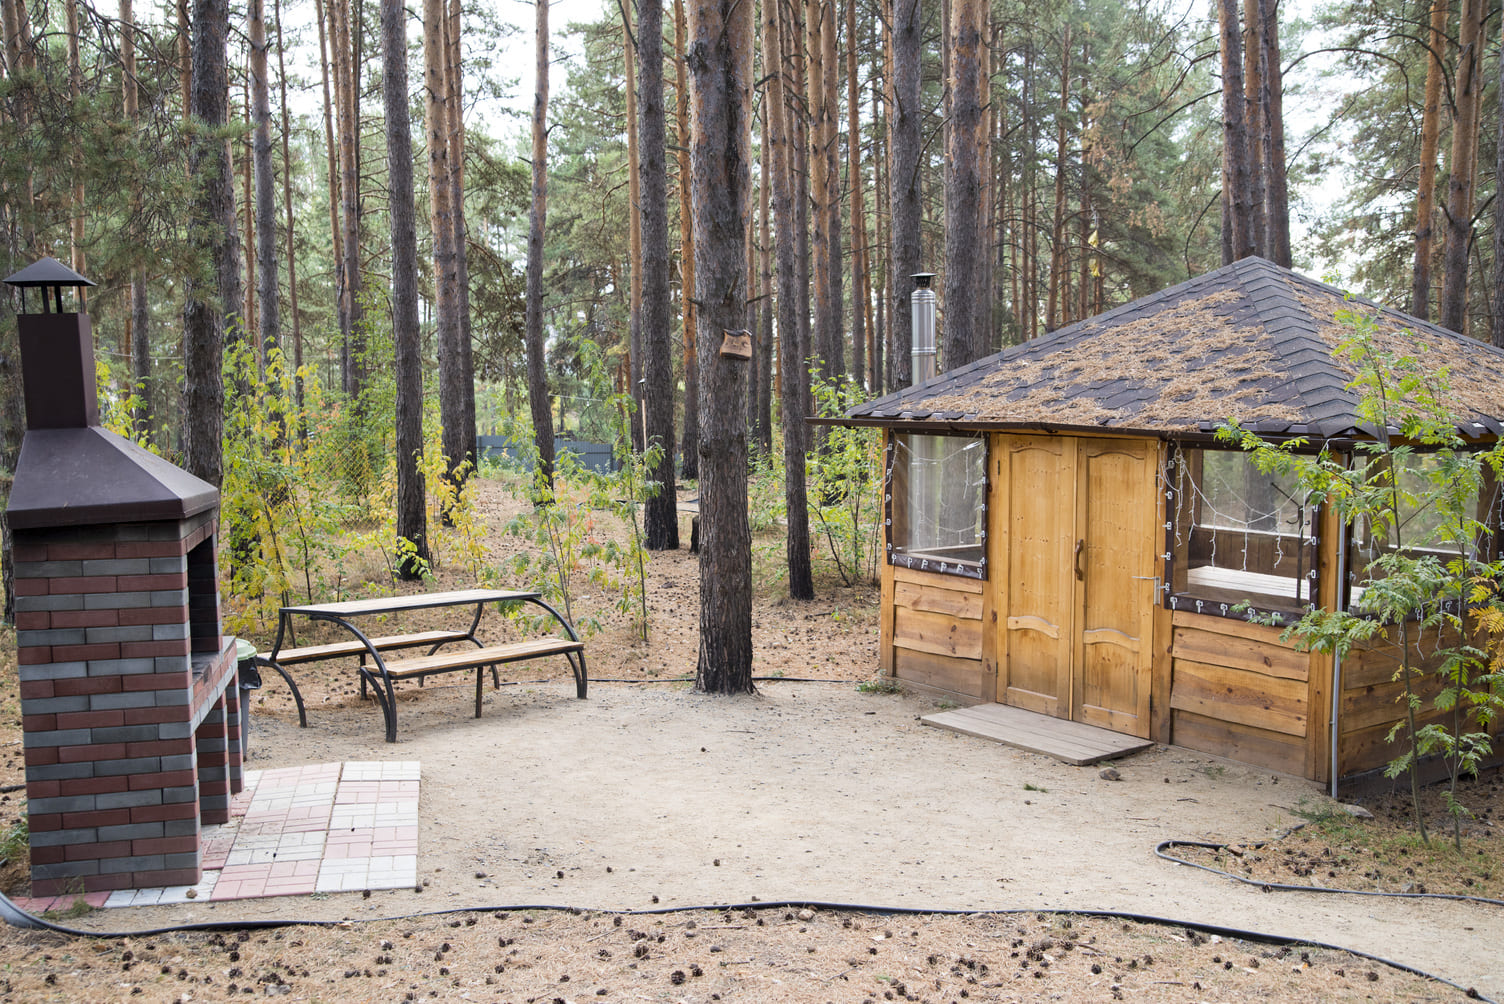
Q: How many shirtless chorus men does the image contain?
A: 0